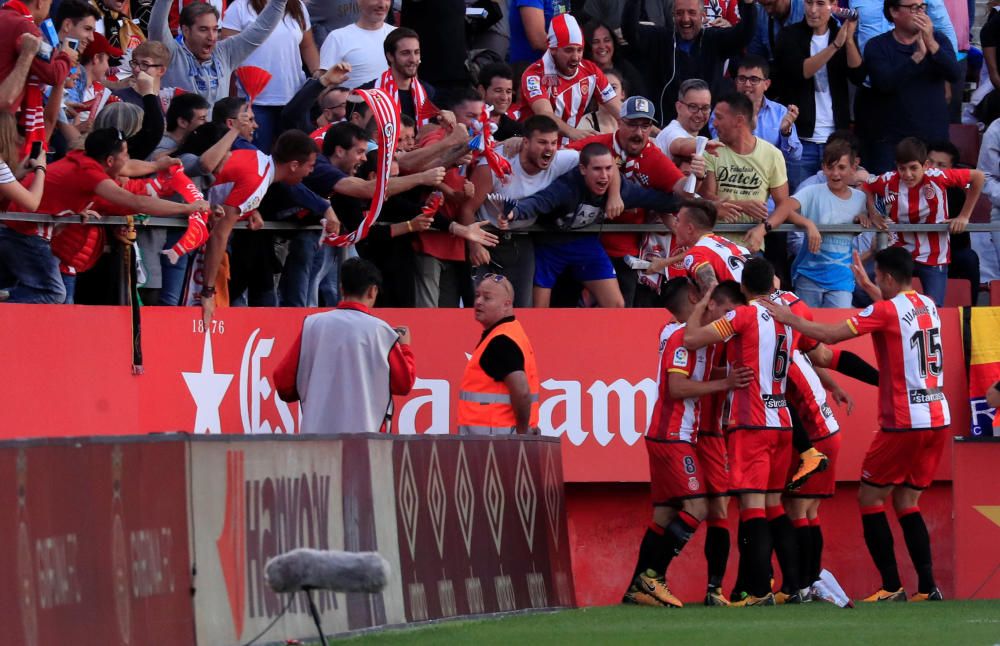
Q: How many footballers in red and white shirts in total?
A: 6